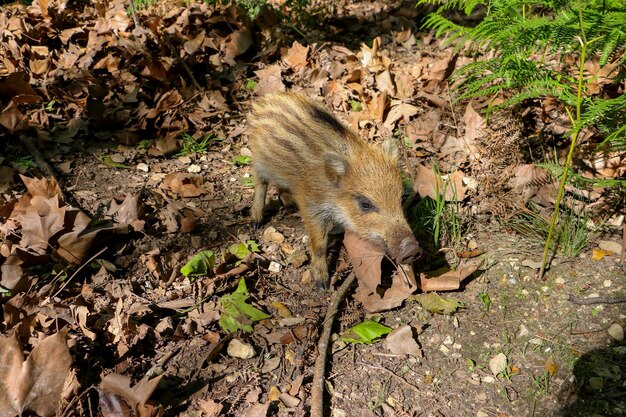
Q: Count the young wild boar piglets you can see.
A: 1